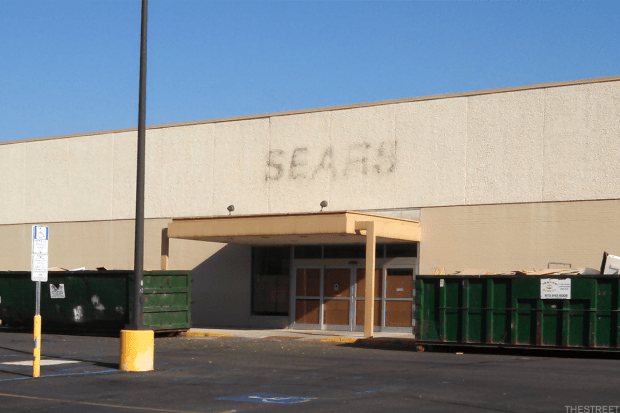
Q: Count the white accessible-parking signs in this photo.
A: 1